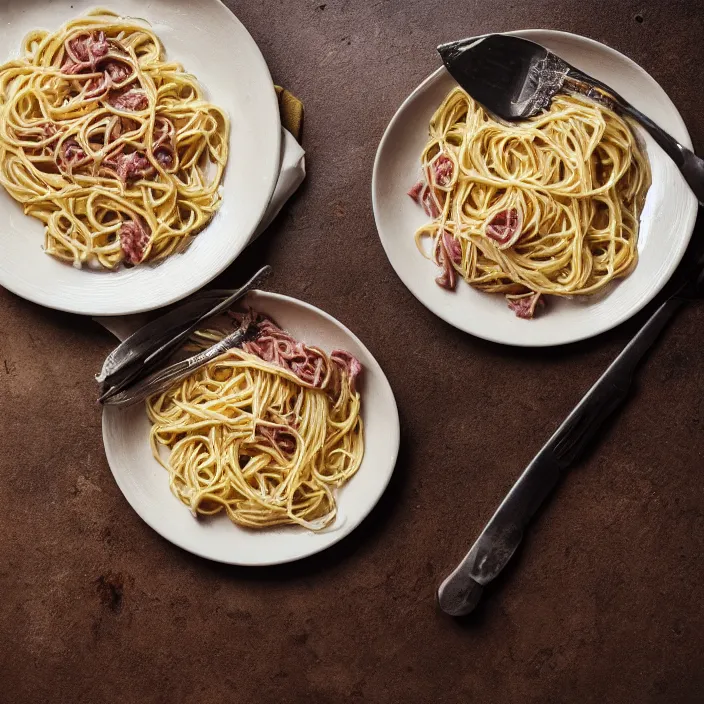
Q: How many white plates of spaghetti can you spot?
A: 3